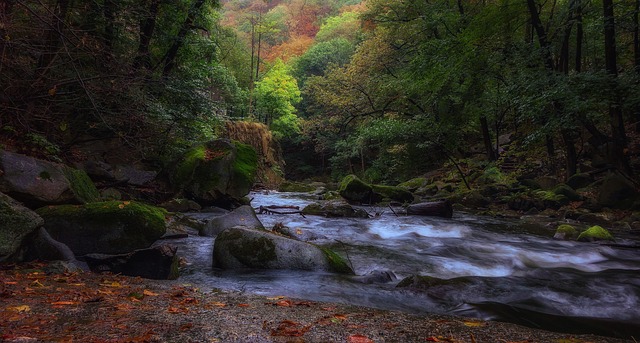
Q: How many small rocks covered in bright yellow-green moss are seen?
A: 2